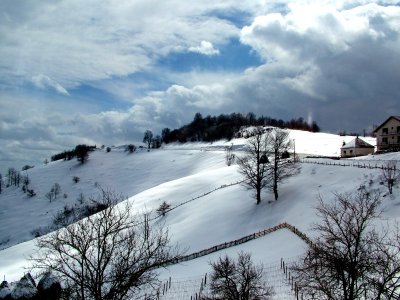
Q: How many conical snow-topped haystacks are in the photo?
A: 3